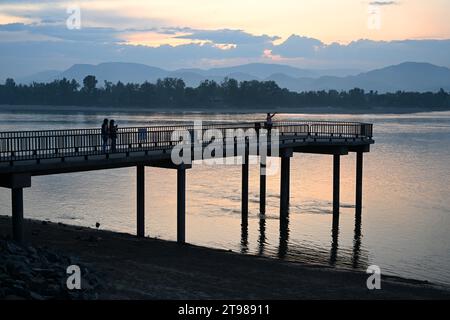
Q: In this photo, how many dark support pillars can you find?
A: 8